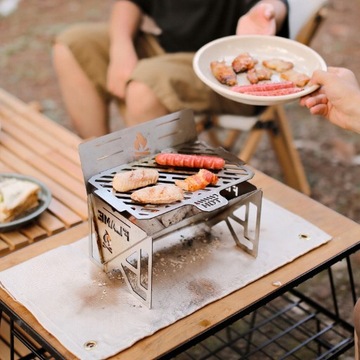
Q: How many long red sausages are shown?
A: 3